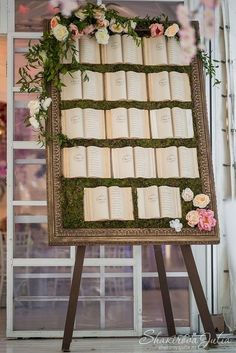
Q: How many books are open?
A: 14